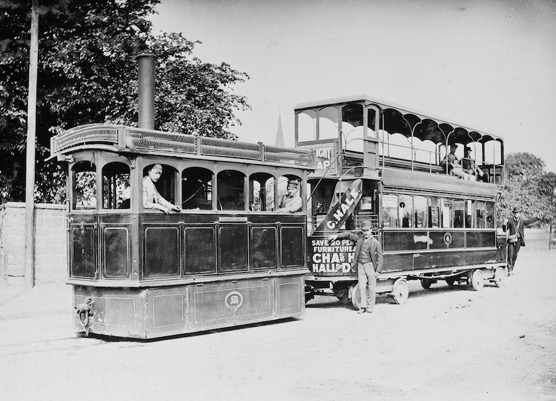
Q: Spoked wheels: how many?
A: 0